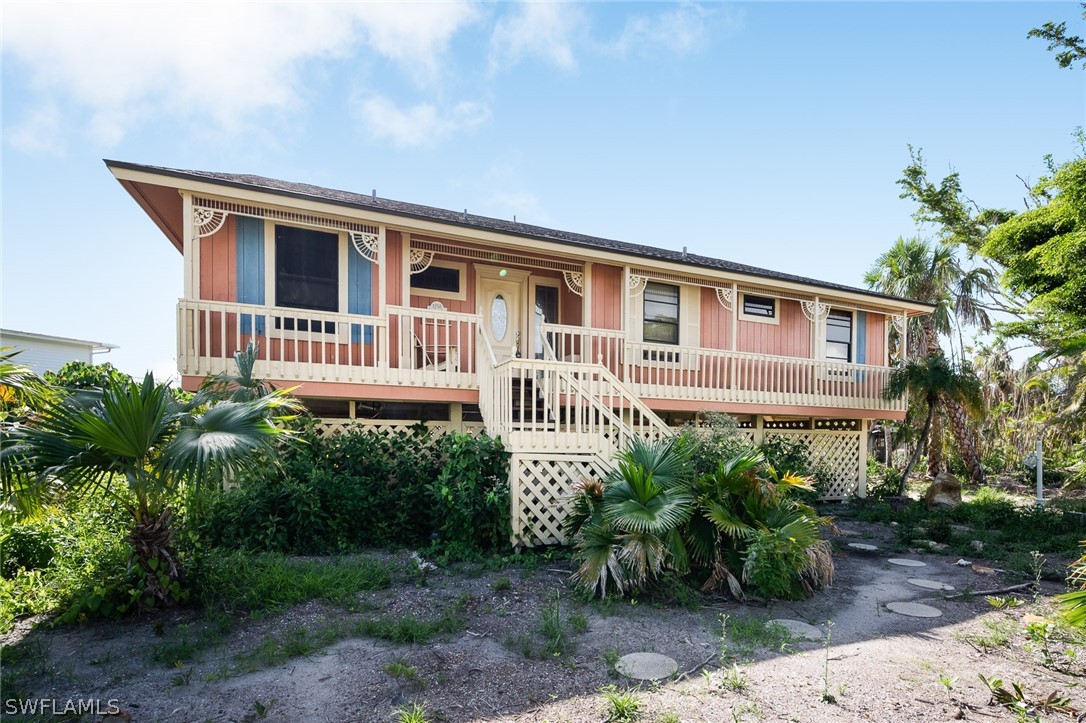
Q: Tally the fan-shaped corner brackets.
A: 9